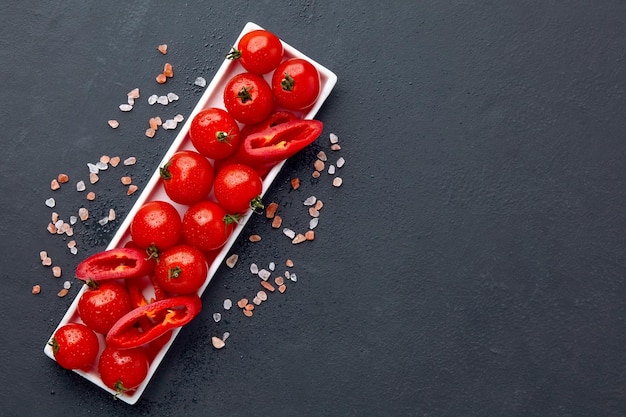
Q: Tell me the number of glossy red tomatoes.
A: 12